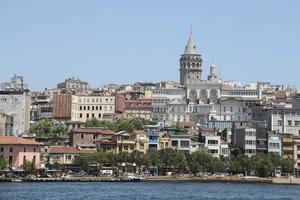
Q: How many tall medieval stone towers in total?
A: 1